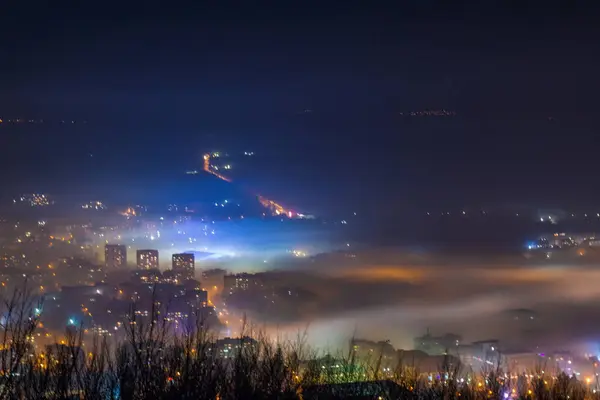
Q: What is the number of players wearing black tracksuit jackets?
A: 0